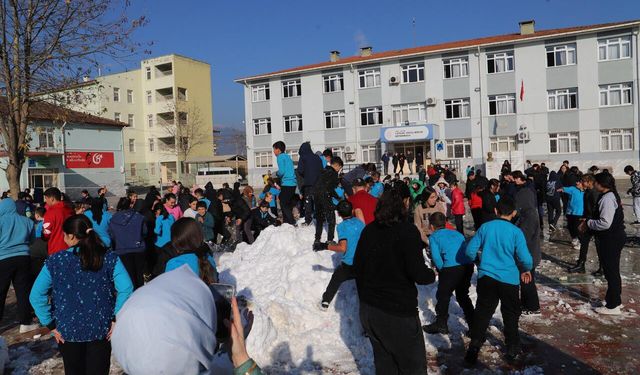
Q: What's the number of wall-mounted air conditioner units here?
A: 5